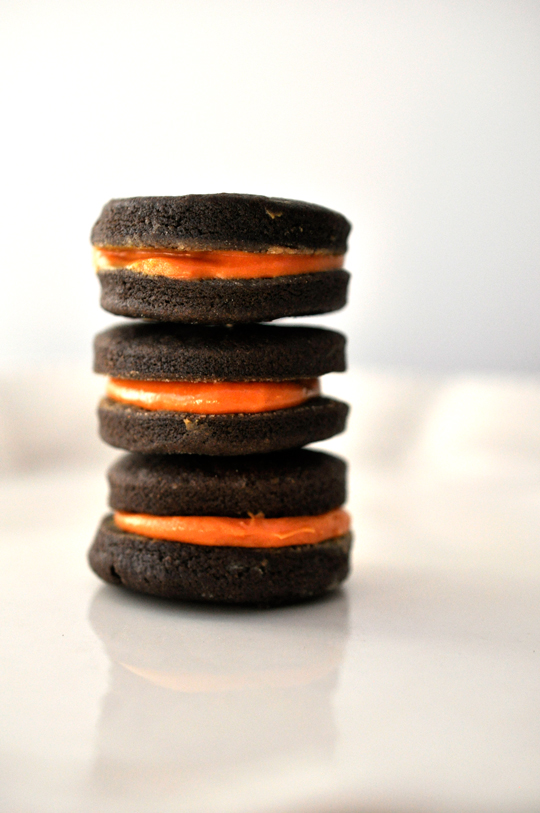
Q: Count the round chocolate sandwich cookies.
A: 3